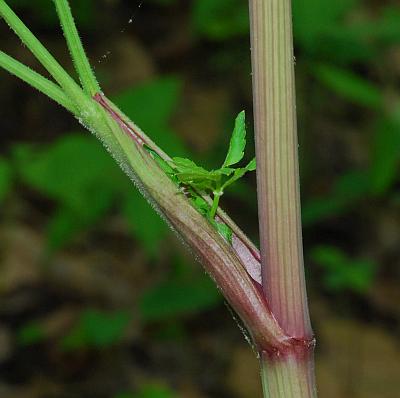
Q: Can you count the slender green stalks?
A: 3